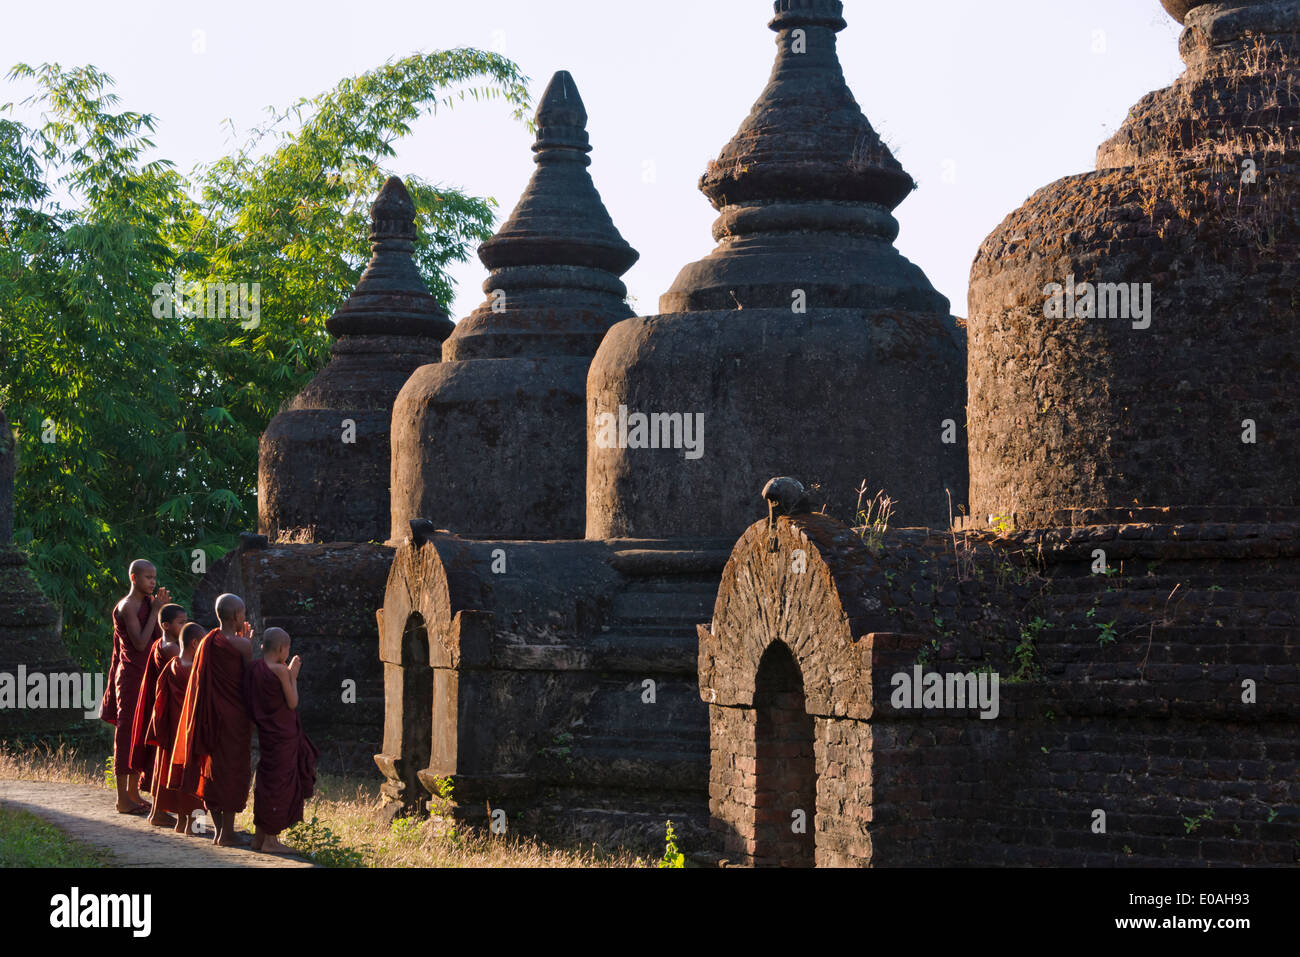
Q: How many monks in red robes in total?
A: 5